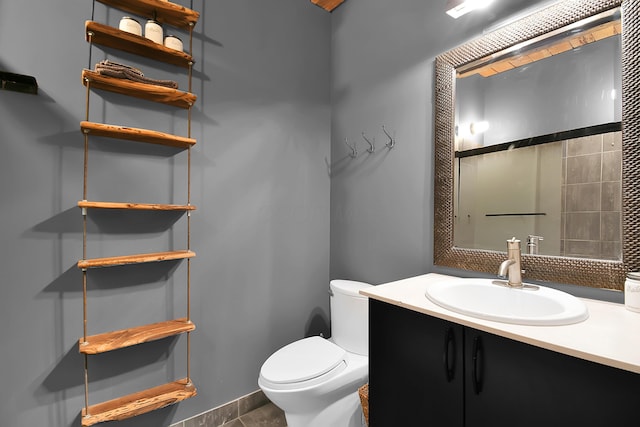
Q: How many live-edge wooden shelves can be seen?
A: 8